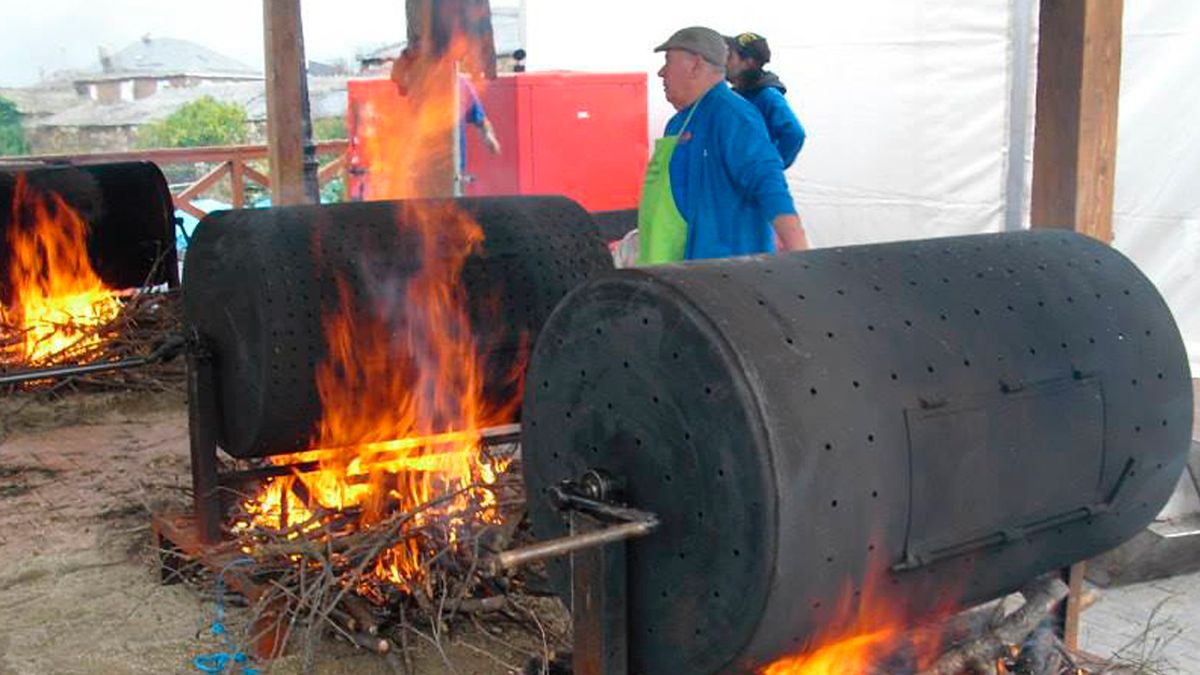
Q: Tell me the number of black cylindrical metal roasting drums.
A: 3